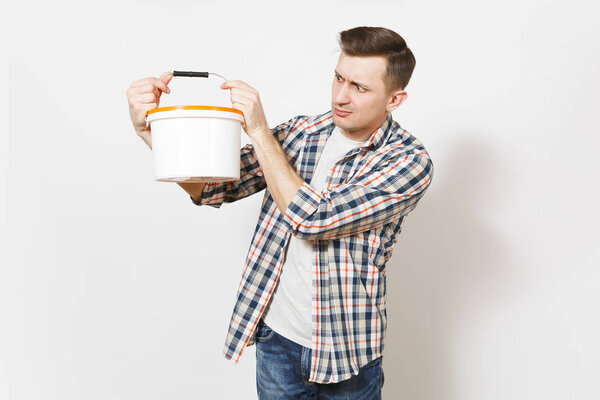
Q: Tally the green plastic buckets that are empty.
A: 0